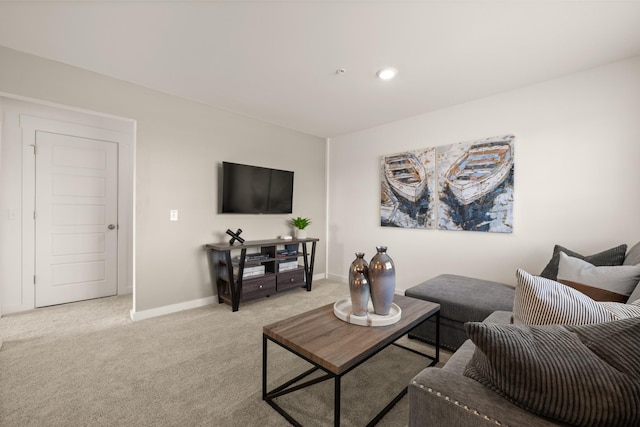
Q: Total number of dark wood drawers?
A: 2